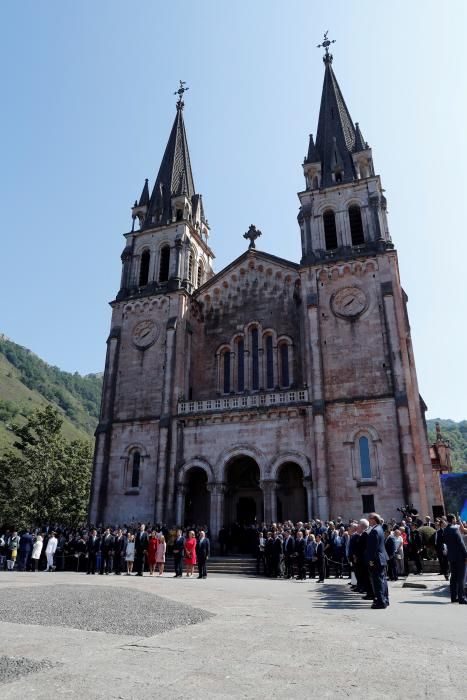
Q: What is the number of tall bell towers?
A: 2